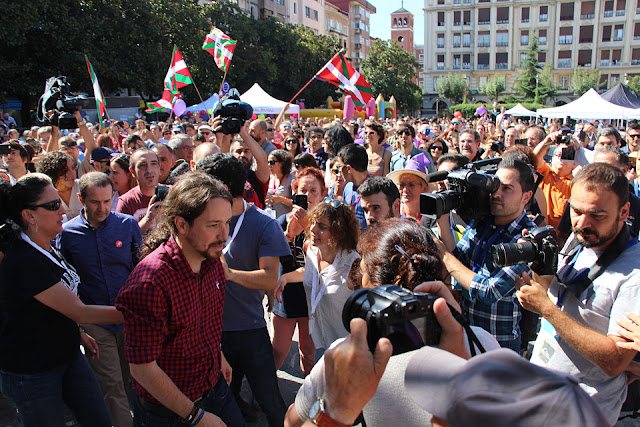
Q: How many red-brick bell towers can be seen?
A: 1